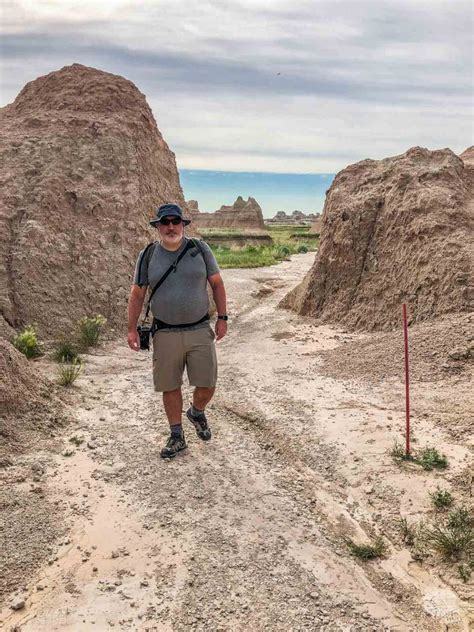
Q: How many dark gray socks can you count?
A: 2